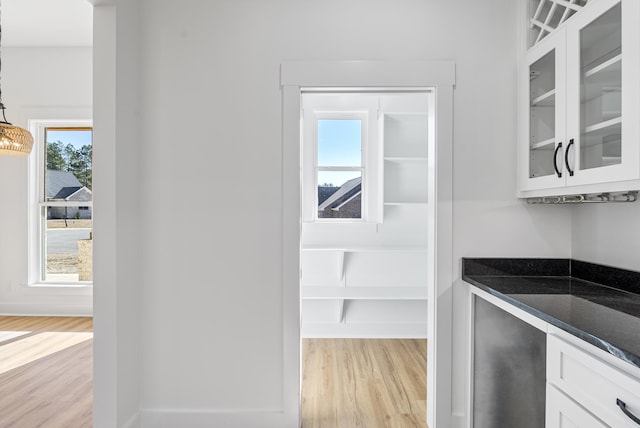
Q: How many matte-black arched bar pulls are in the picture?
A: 3